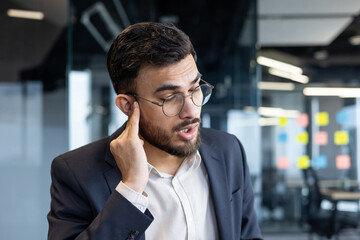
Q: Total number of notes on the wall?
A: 12